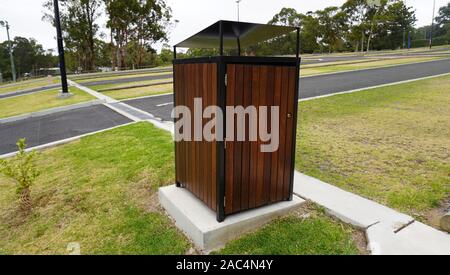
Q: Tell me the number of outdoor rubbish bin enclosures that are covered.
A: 1